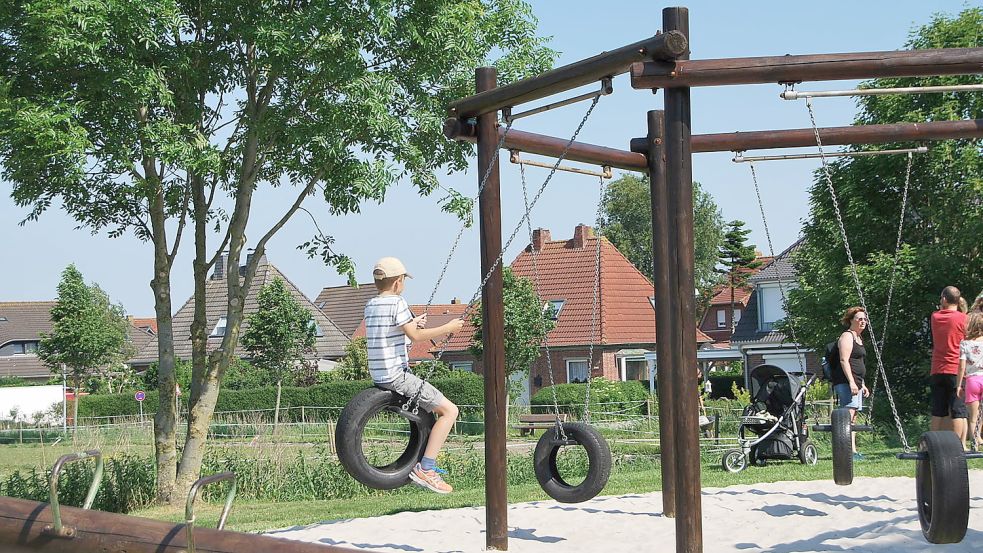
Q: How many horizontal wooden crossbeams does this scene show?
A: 4